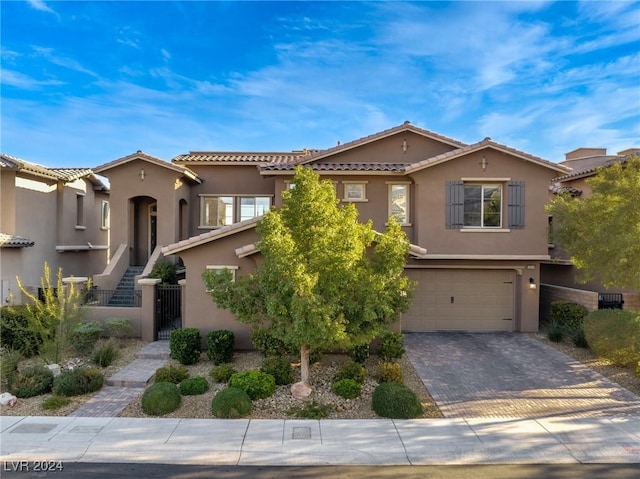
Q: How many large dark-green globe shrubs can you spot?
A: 3